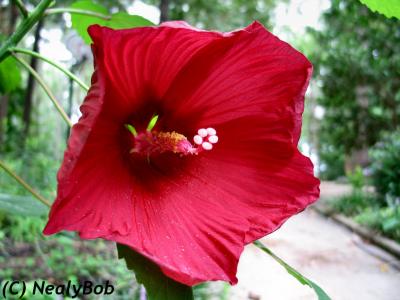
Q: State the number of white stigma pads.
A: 5